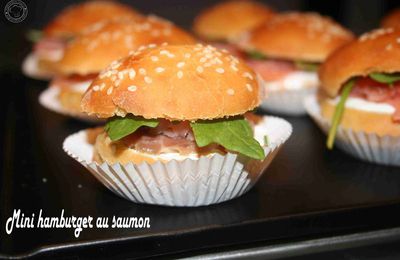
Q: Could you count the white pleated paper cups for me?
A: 5